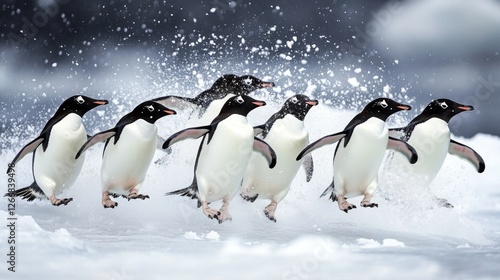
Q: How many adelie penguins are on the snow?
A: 7